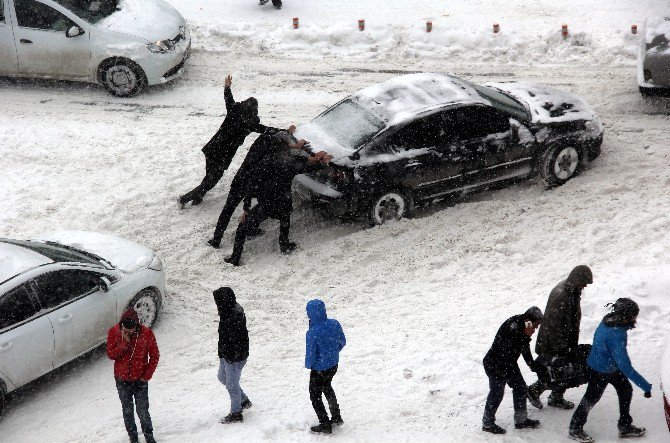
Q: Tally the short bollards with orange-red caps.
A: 6